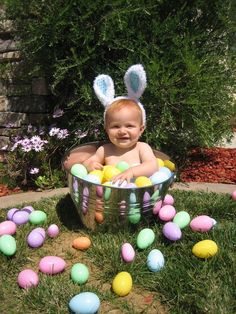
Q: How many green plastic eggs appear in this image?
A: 7